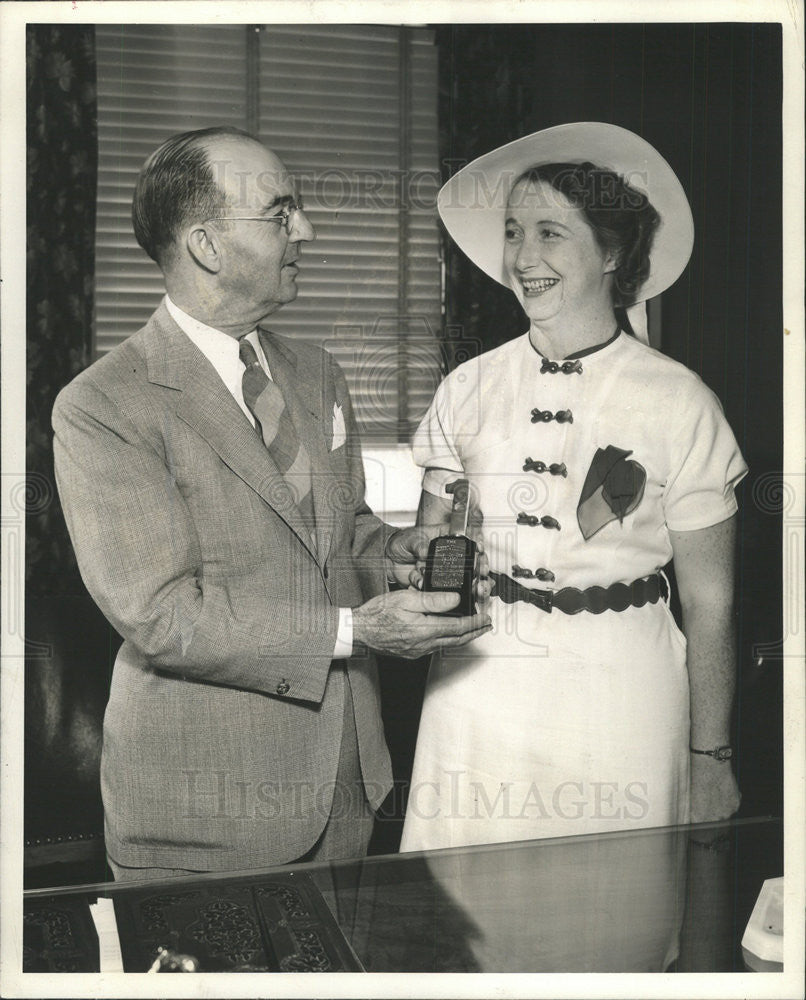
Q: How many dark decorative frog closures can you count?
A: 5